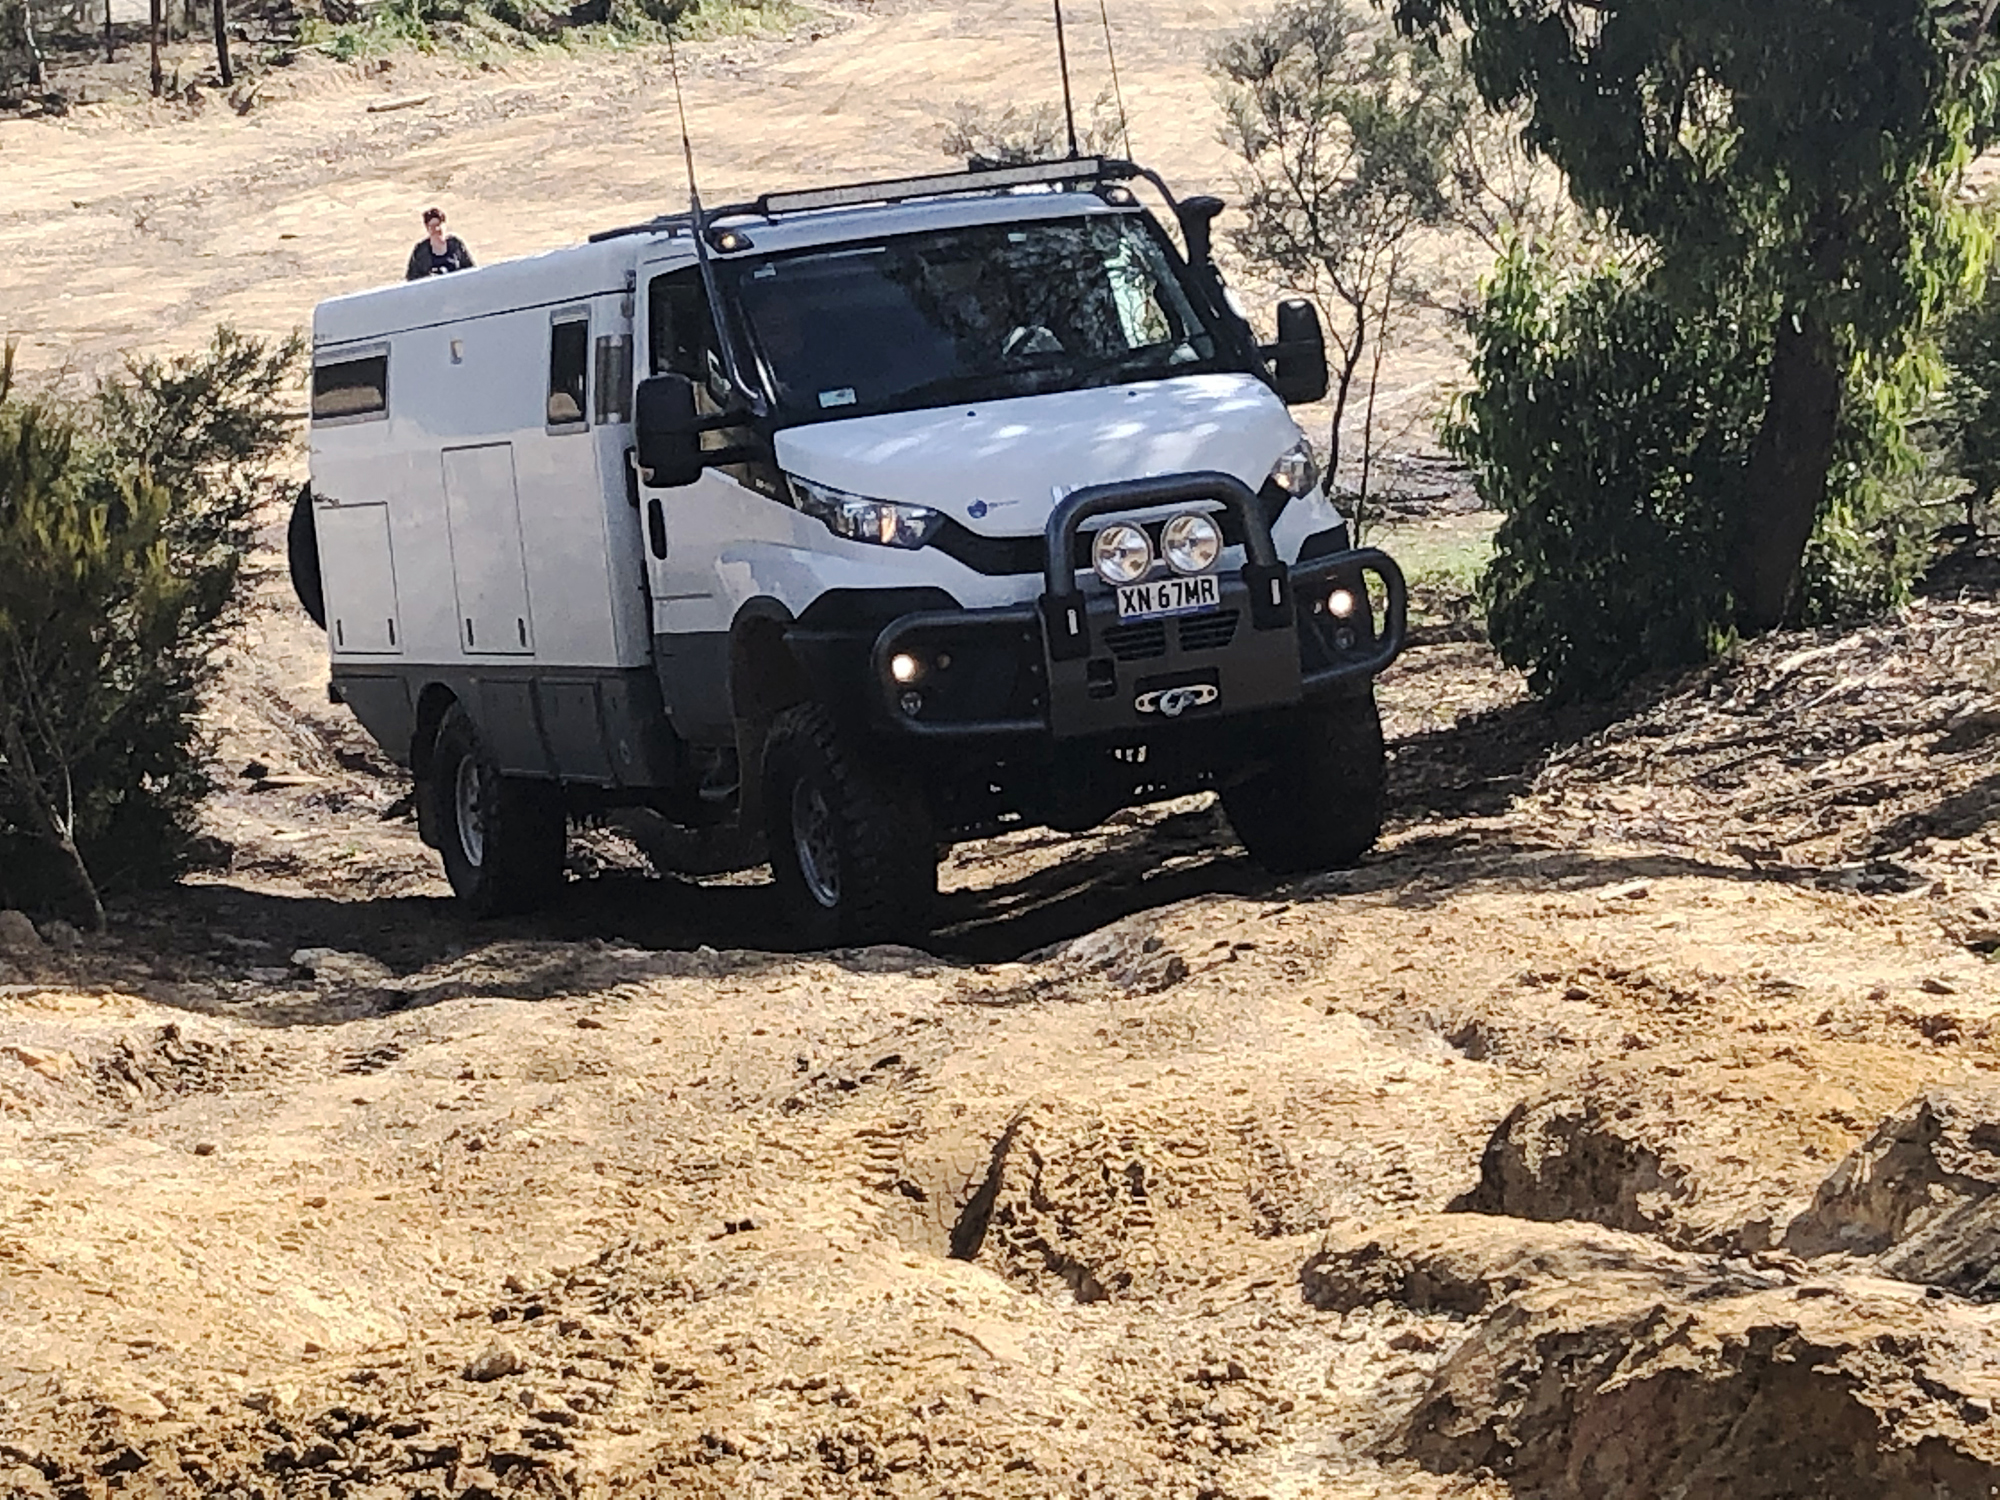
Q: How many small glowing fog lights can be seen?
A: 2